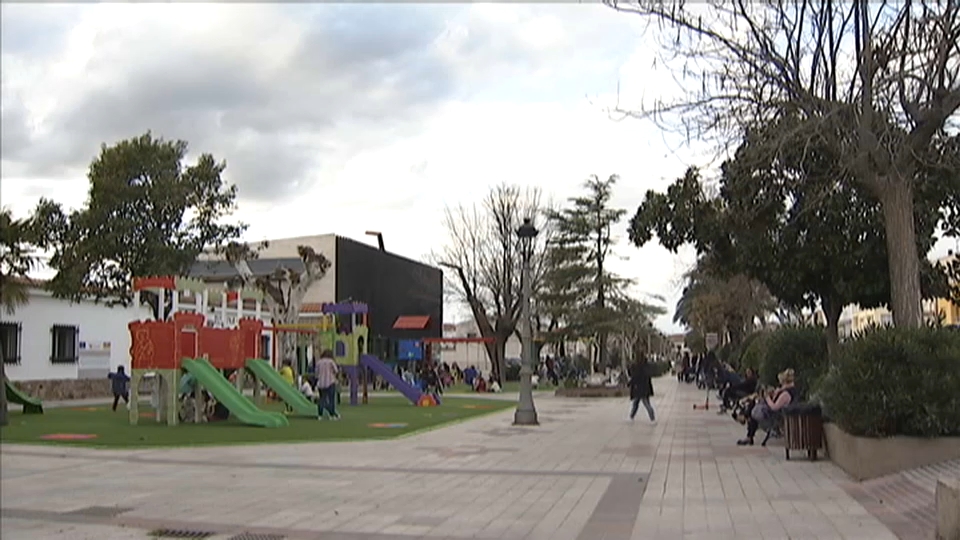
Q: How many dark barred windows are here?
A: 2